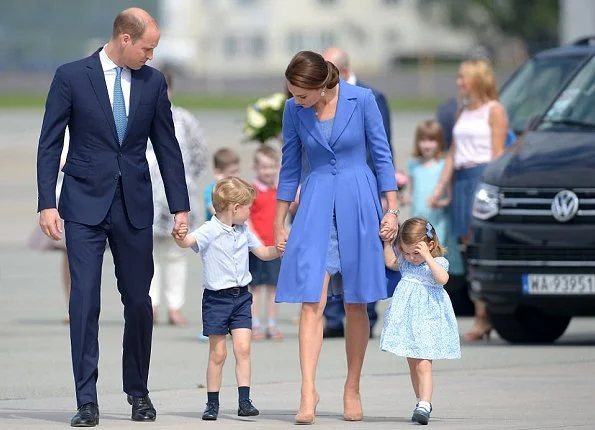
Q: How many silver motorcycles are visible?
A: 0